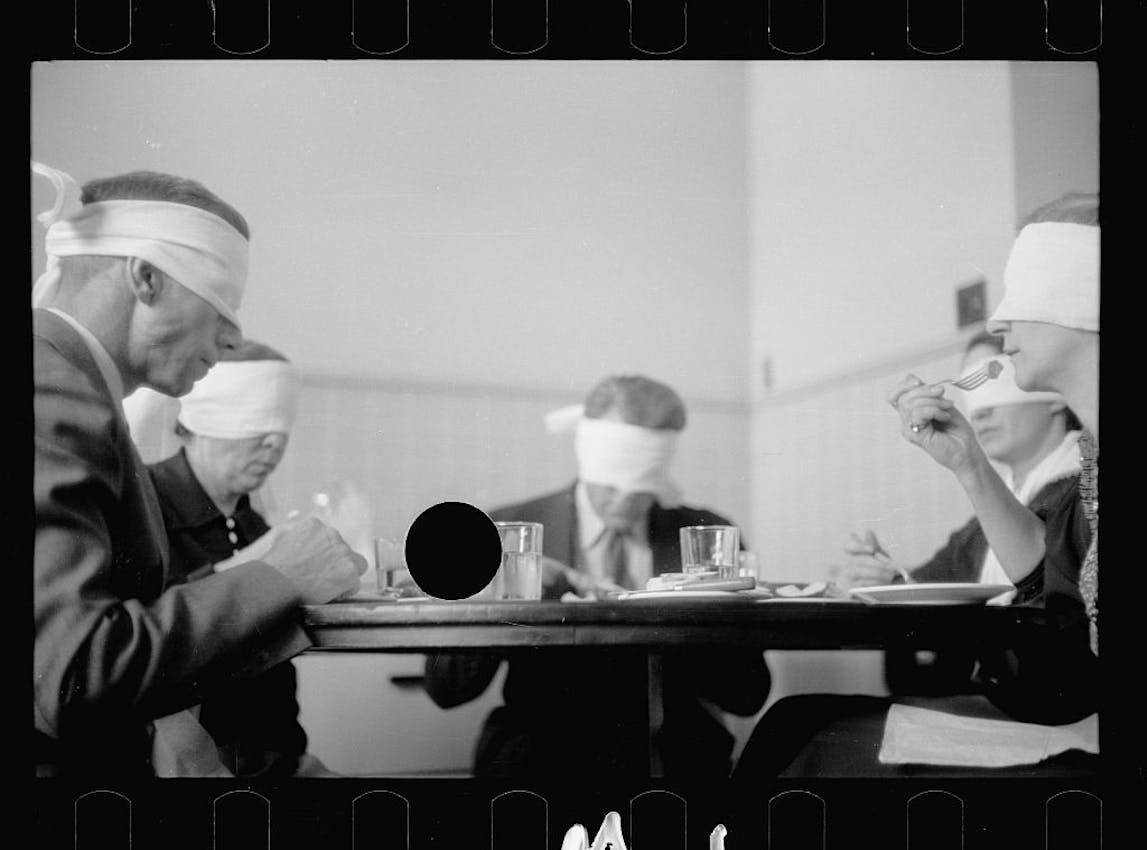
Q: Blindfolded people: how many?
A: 5